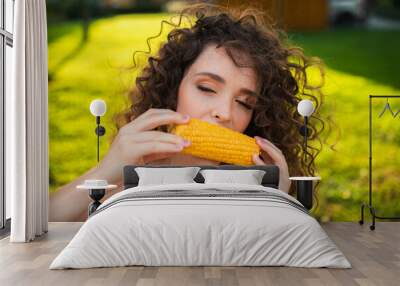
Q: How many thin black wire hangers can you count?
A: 2